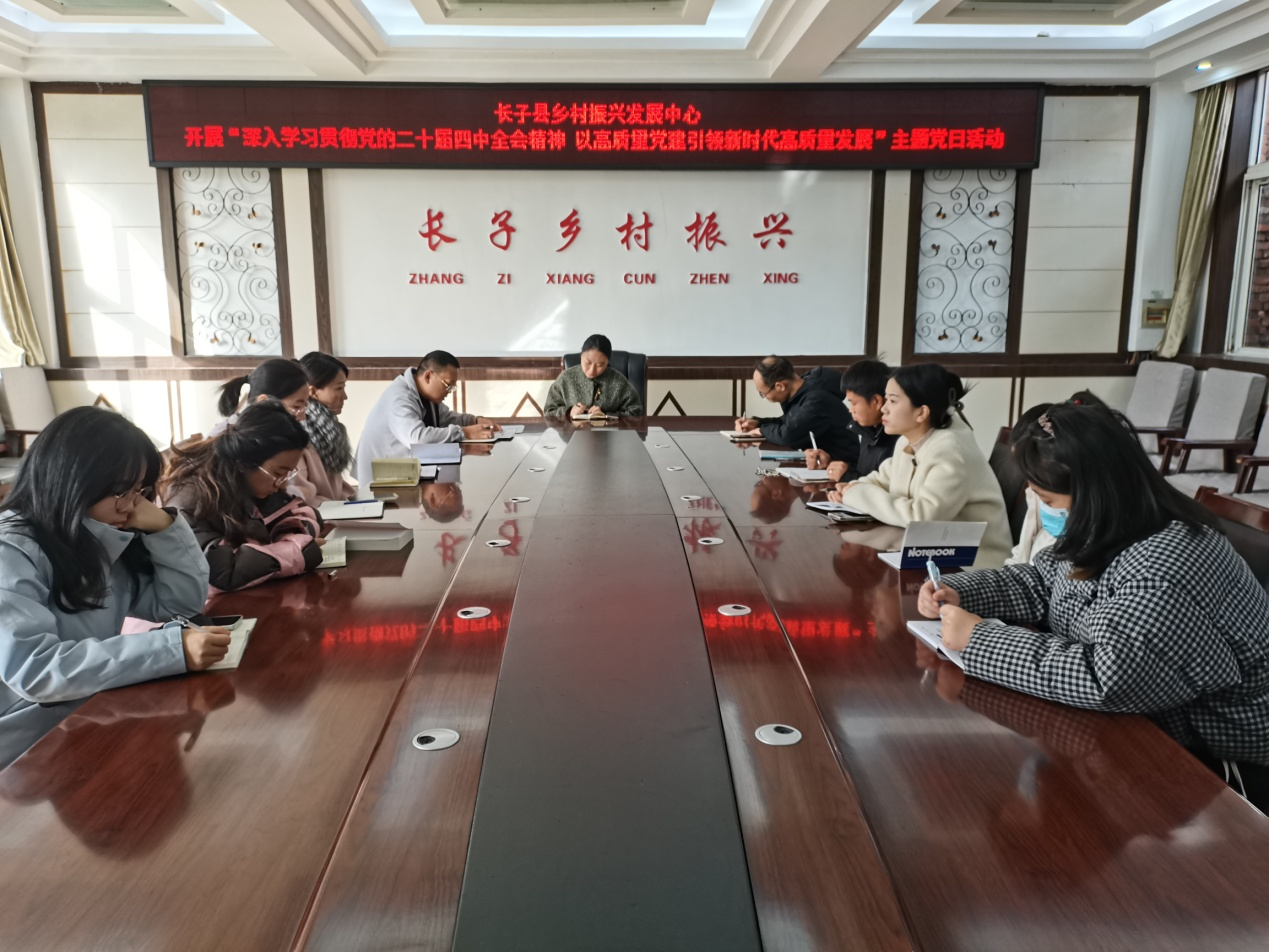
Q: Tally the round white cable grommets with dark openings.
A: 12